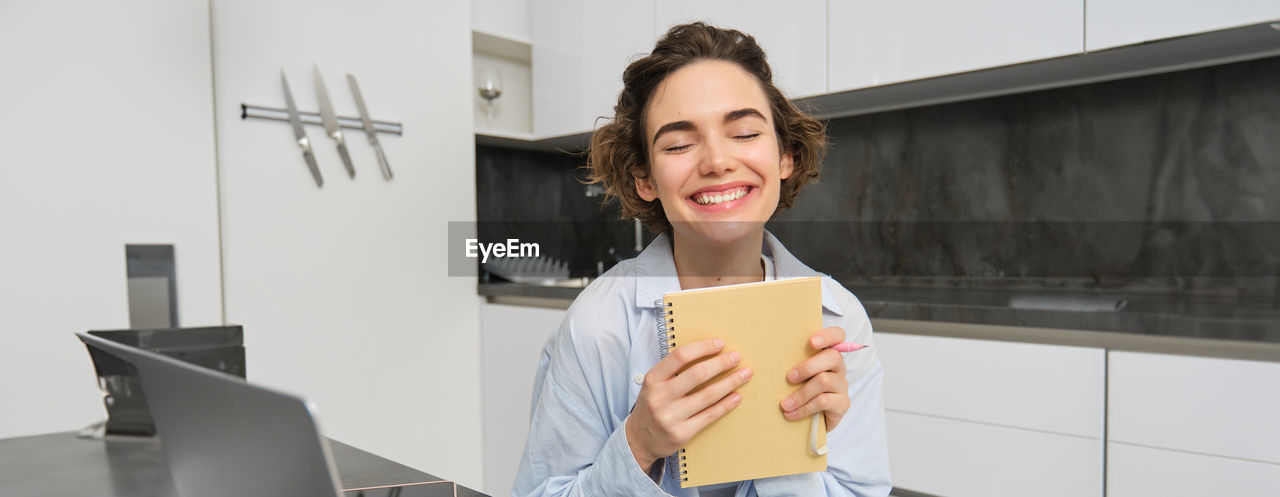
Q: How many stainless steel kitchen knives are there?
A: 3